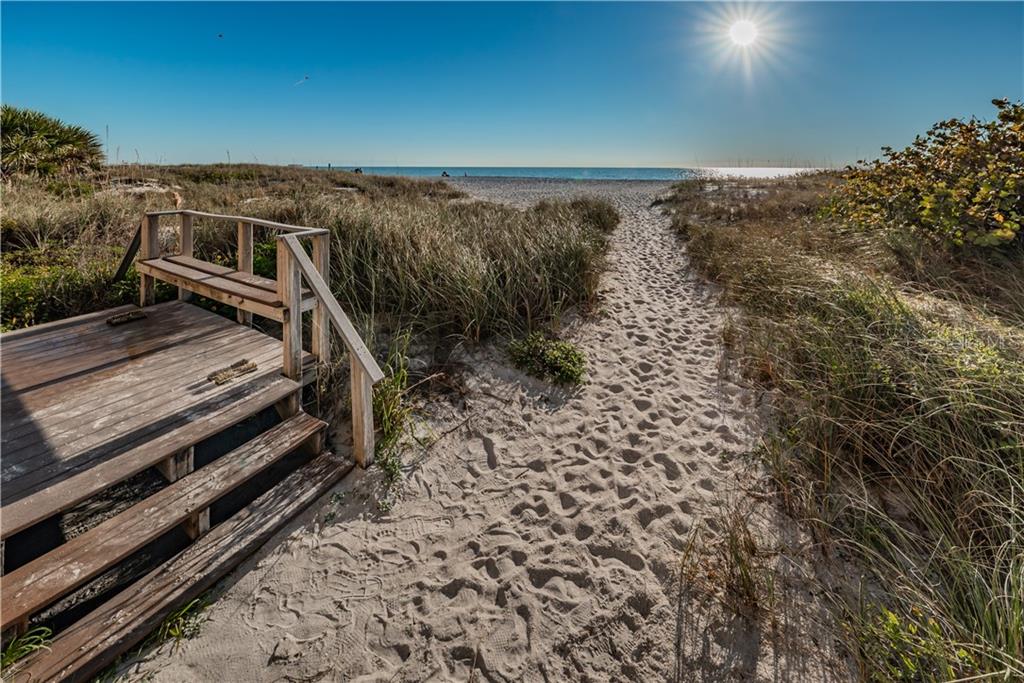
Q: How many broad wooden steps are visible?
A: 3